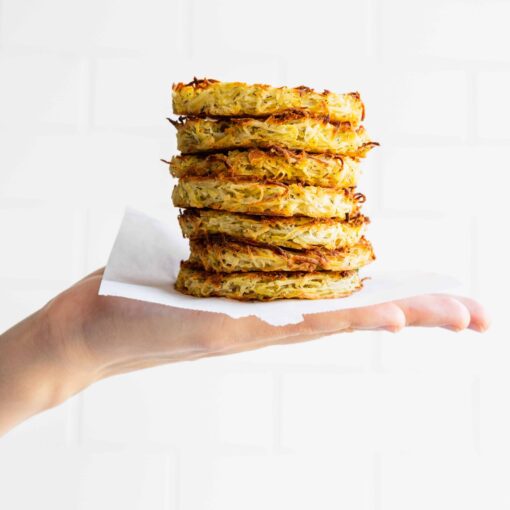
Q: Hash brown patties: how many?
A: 7